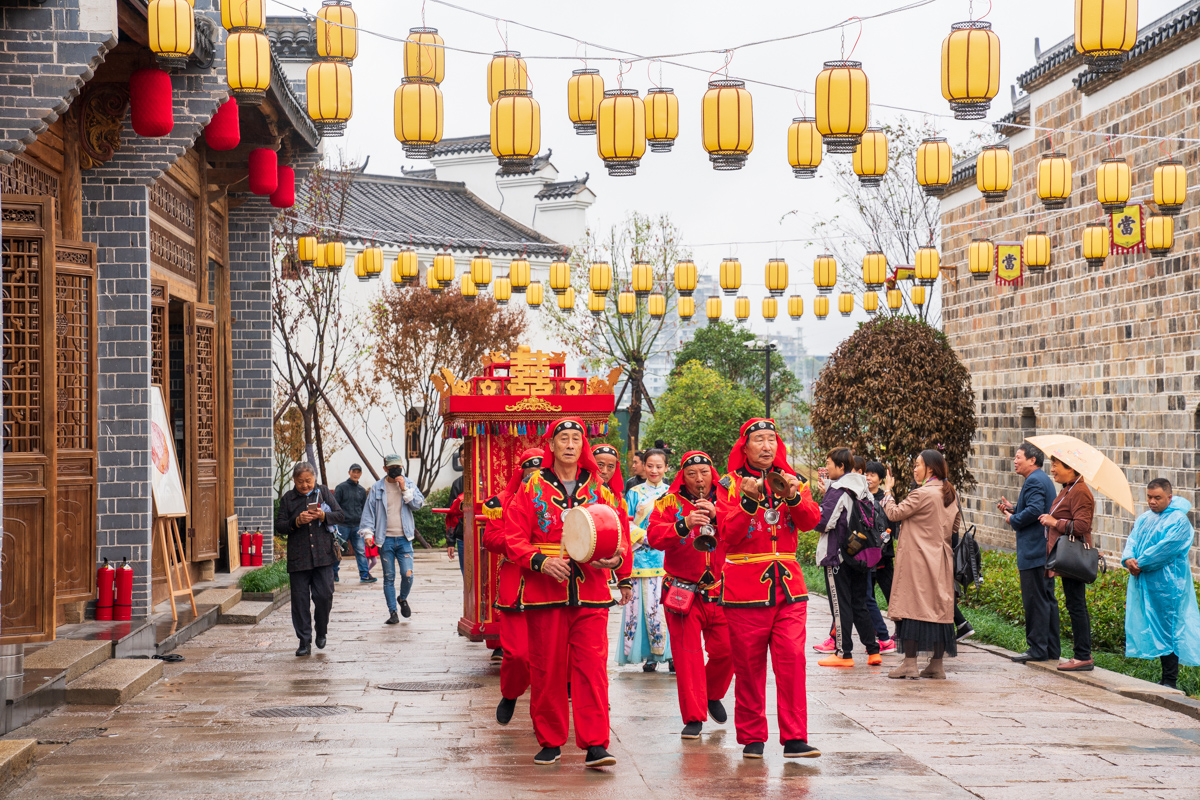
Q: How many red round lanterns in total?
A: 4